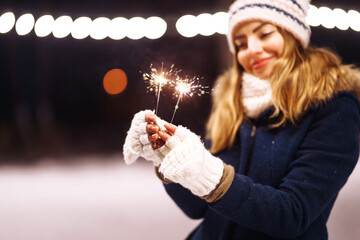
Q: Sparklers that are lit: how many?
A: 2